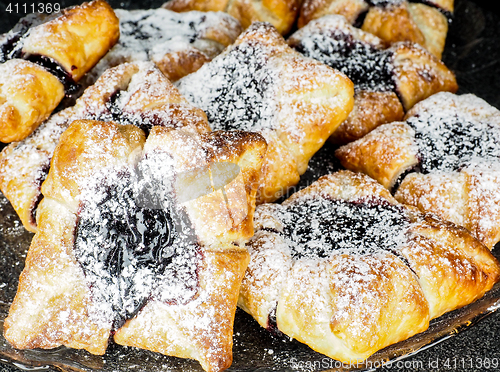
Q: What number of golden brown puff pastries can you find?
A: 10